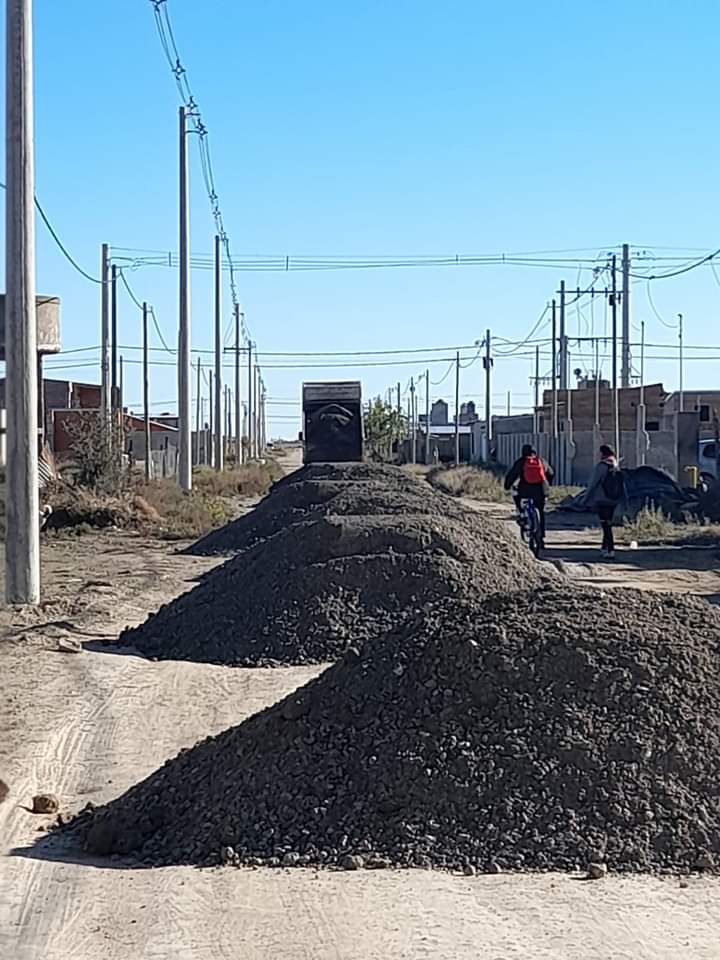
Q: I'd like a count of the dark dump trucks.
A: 1